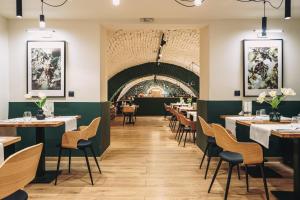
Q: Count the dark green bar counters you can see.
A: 1